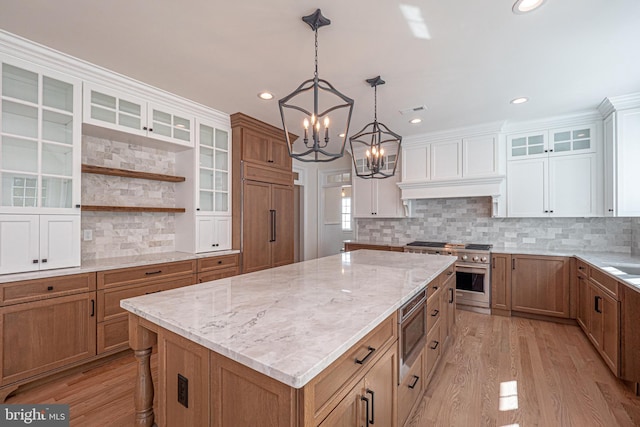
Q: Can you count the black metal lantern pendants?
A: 2